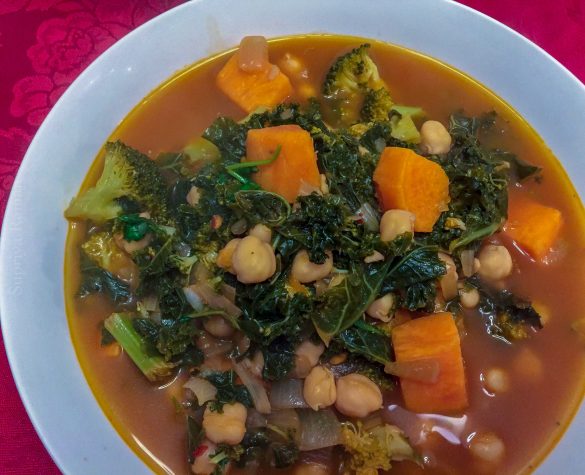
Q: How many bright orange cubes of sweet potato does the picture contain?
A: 5